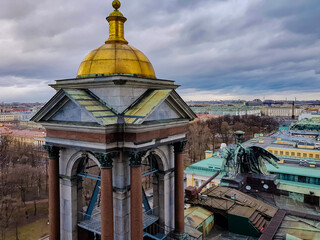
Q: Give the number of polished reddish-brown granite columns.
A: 4